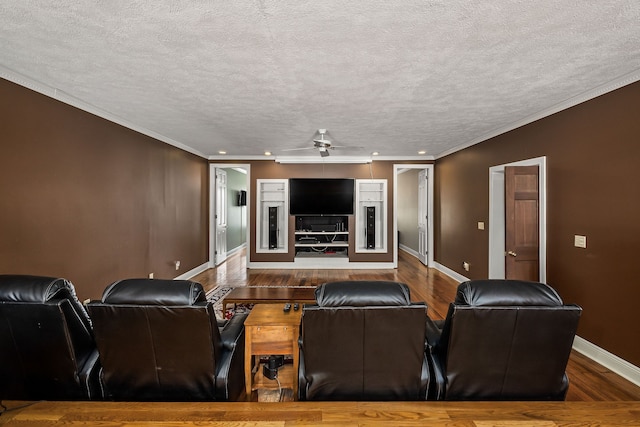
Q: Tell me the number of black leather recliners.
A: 4